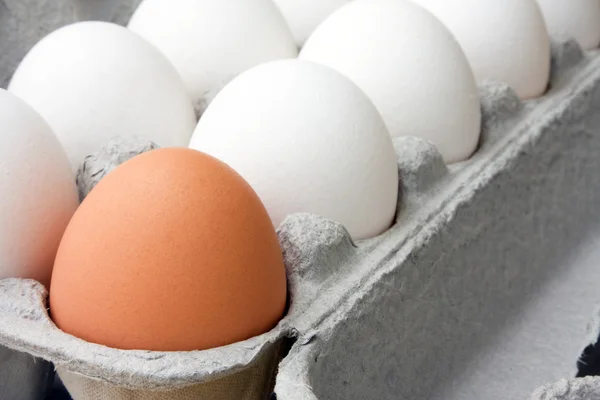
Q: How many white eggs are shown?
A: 8